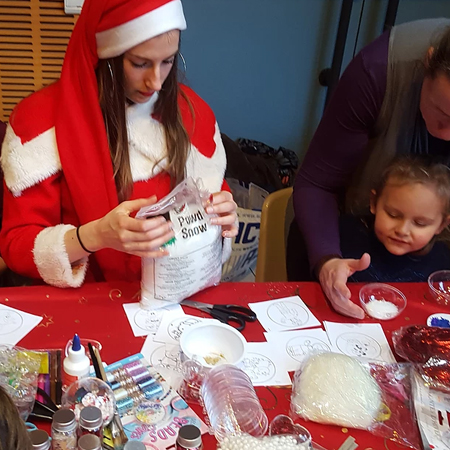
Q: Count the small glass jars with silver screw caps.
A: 6